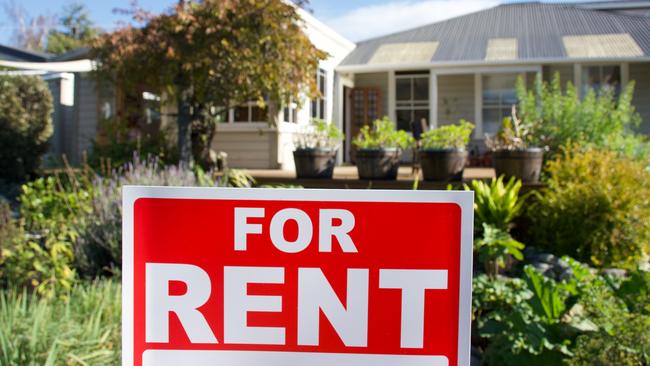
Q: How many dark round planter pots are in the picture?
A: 4